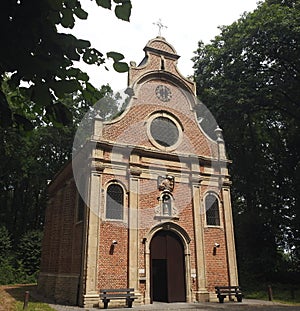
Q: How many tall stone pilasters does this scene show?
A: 4